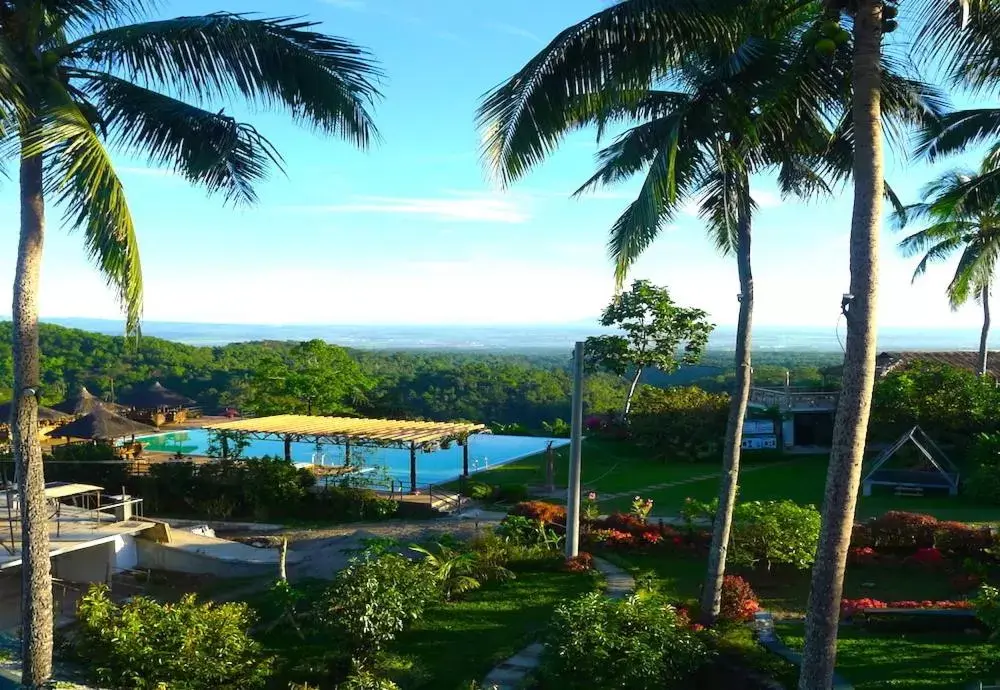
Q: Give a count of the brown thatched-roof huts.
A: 4